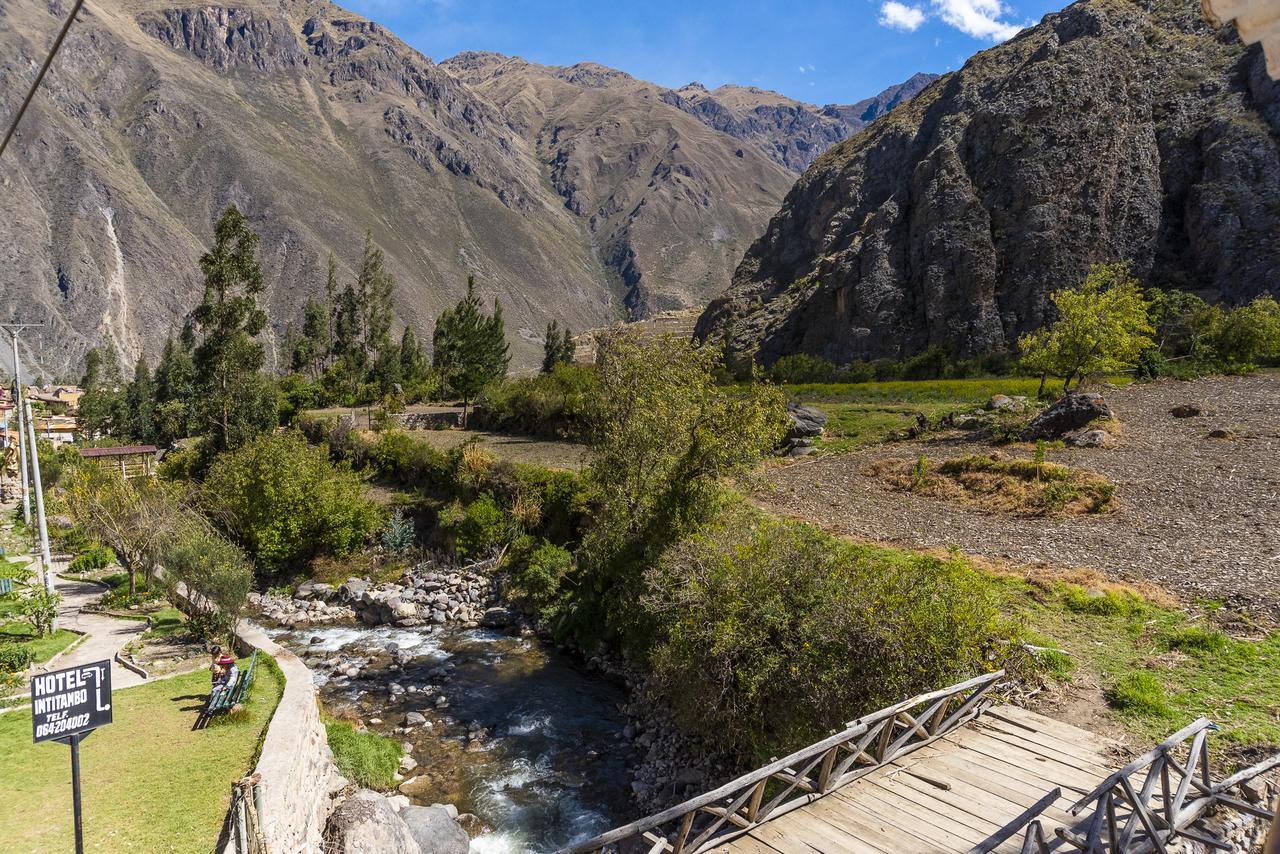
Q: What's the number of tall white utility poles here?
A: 2